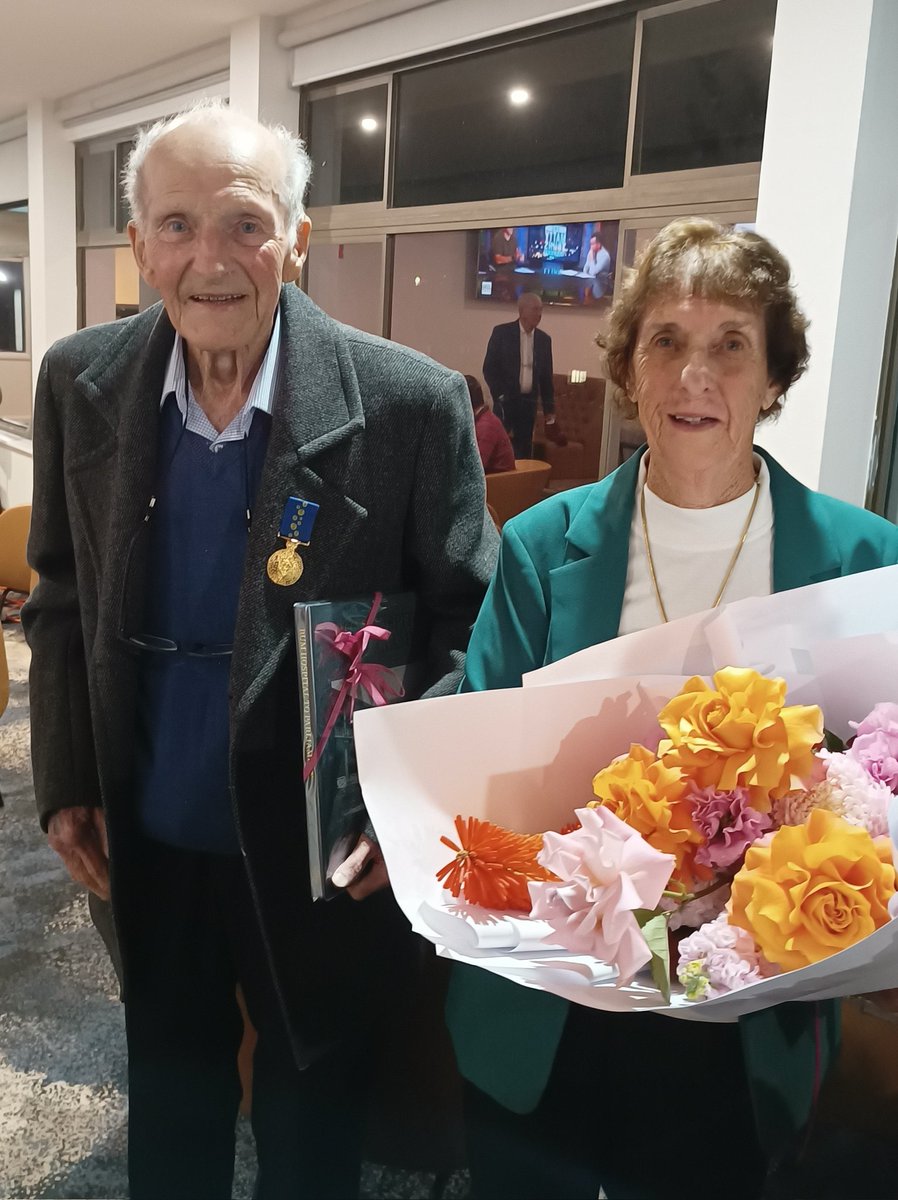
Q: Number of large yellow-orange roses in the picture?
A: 3